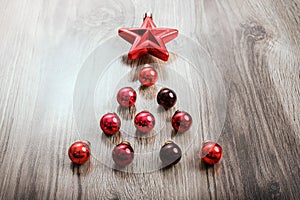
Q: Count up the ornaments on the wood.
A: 11